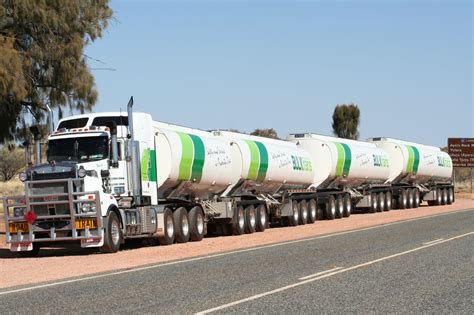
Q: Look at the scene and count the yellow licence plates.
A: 2